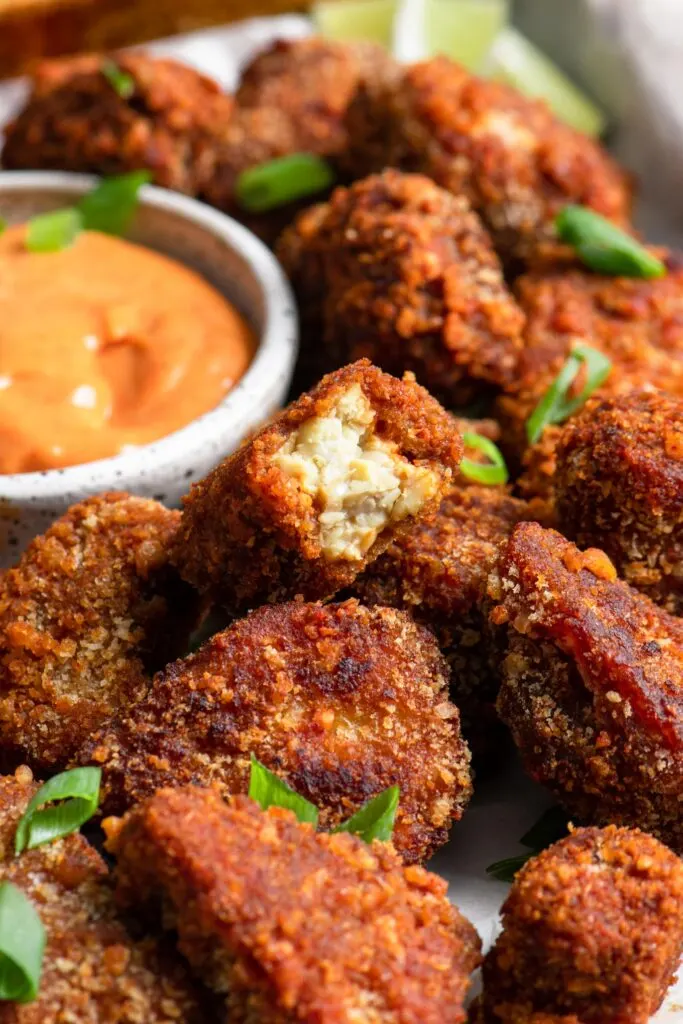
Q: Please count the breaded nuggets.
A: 14